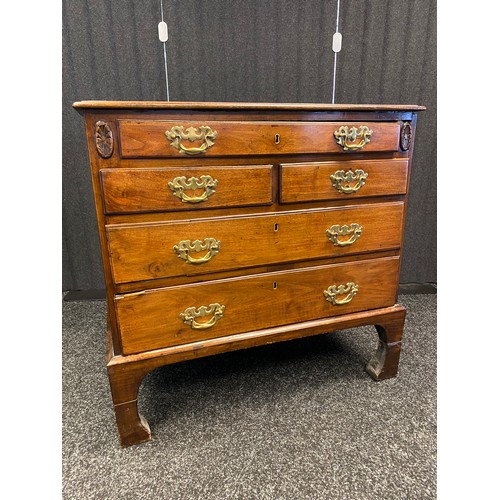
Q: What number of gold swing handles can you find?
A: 8